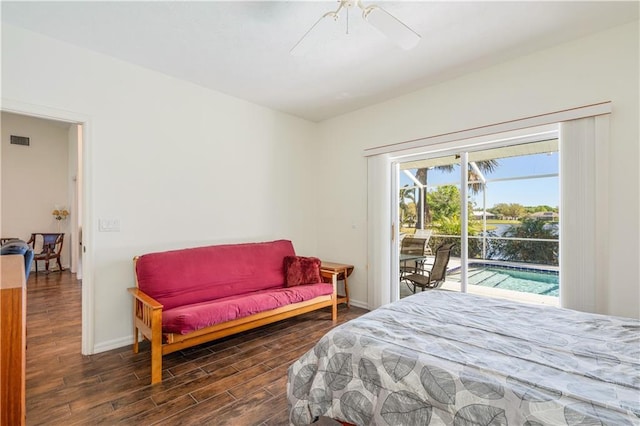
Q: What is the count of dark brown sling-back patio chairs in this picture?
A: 2